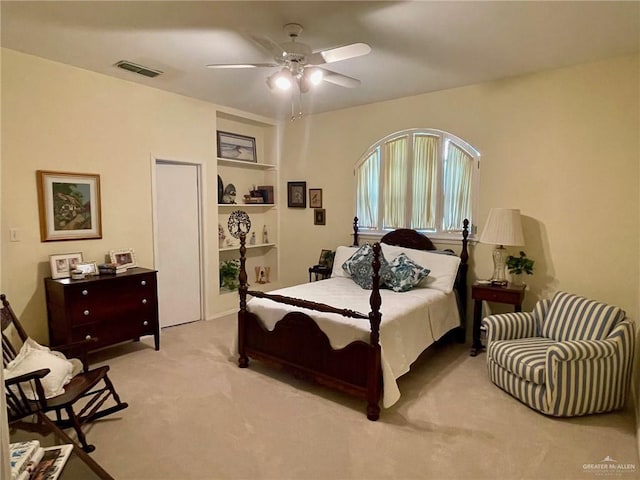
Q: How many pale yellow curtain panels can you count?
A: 4